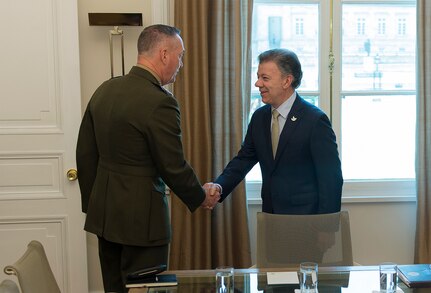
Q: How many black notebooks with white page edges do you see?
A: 1